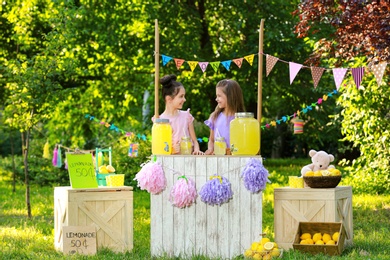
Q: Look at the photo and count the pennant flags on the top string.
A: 14